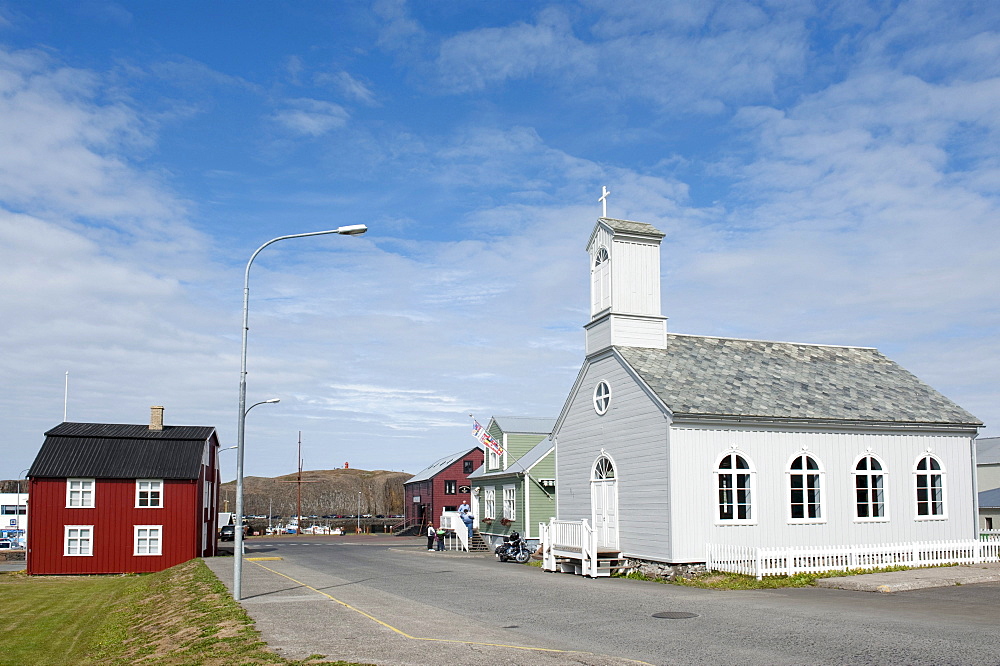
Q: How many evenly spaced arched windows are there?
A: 4